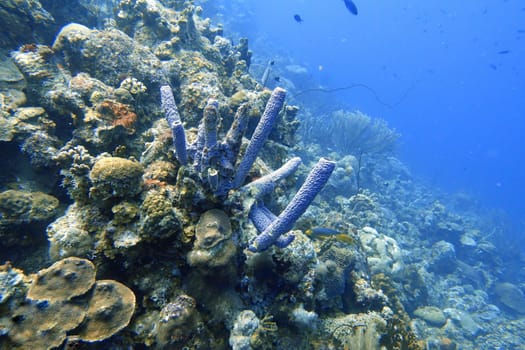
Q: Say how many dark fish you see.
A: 2